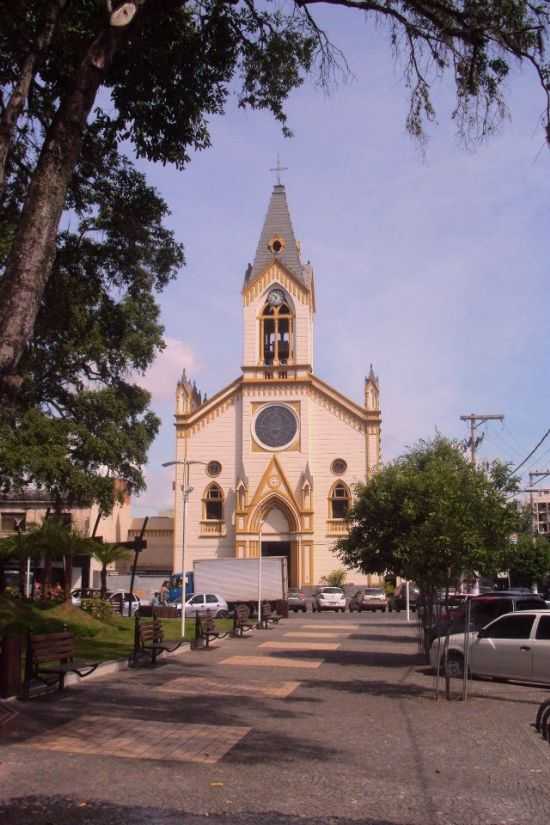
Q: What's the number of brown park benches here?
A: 5